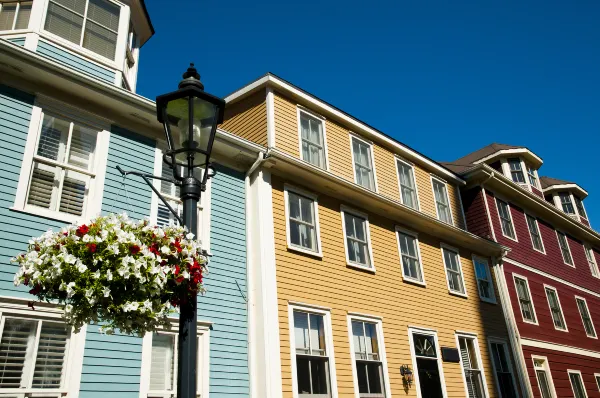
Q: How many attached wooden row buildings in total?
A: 3